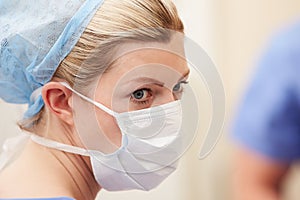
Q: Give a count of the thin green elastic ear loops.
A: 0